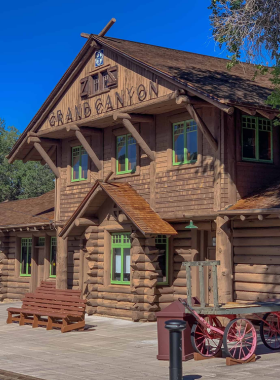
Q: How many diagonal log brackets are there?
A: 4